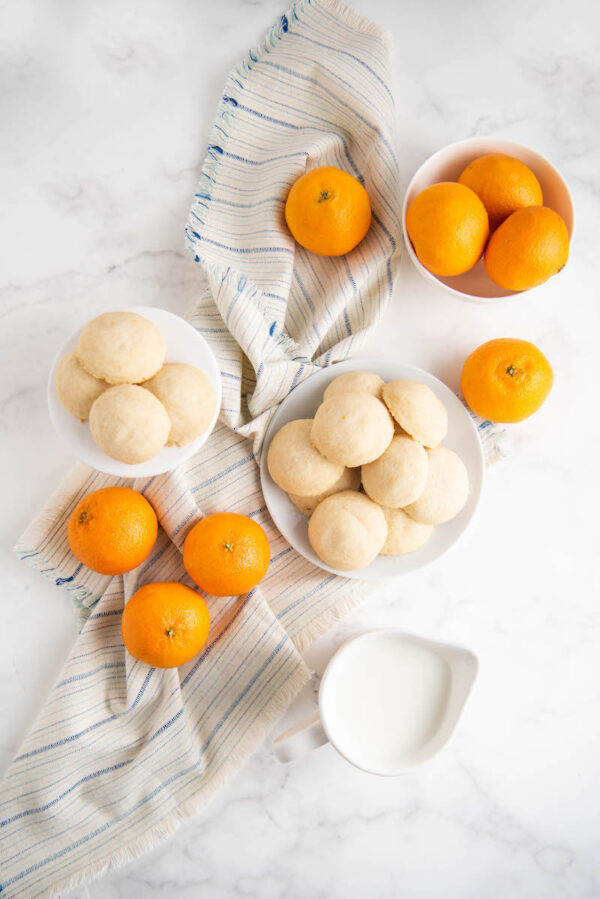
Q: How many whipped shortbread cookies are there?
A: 13